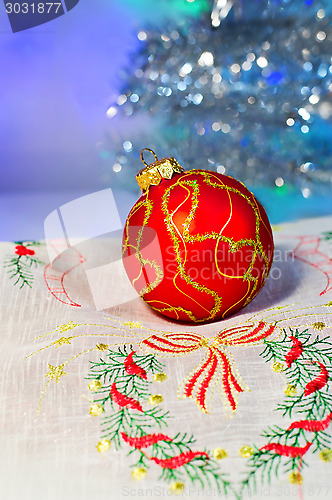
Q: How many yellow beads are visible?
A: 13